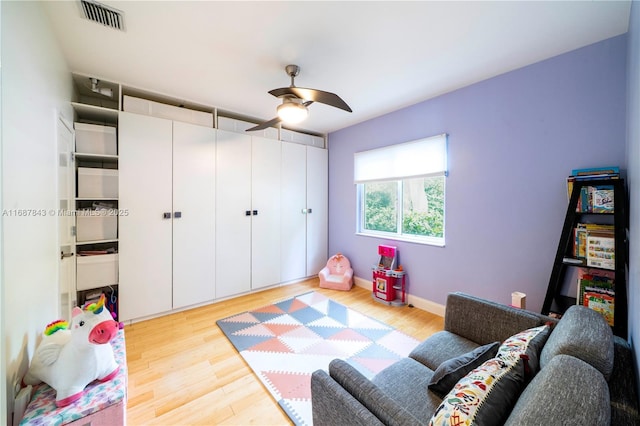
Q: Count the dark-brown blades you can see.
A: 3